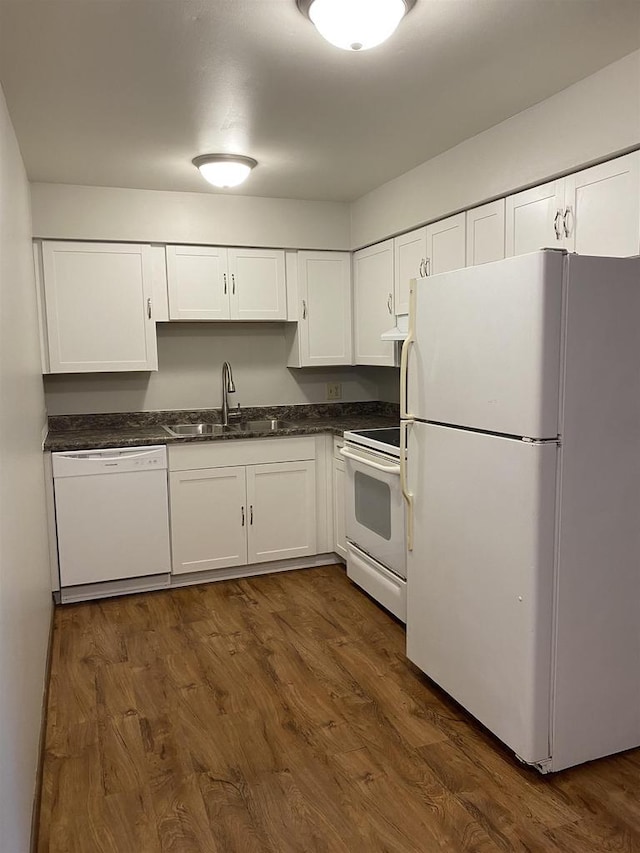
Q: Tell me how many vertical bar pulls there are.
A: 11